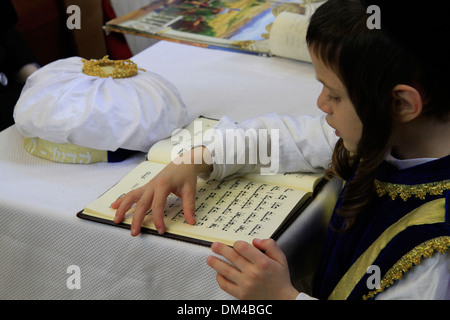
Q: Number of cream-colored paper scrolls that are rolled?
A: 1